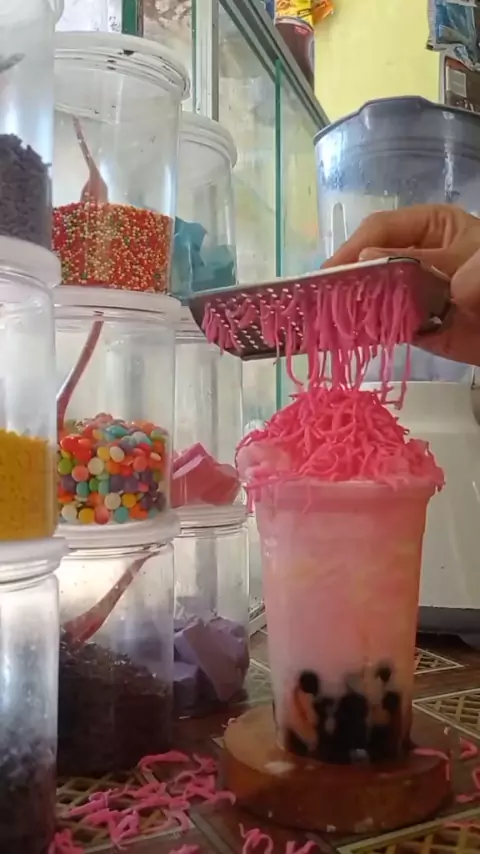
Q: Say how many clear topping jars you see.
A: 9